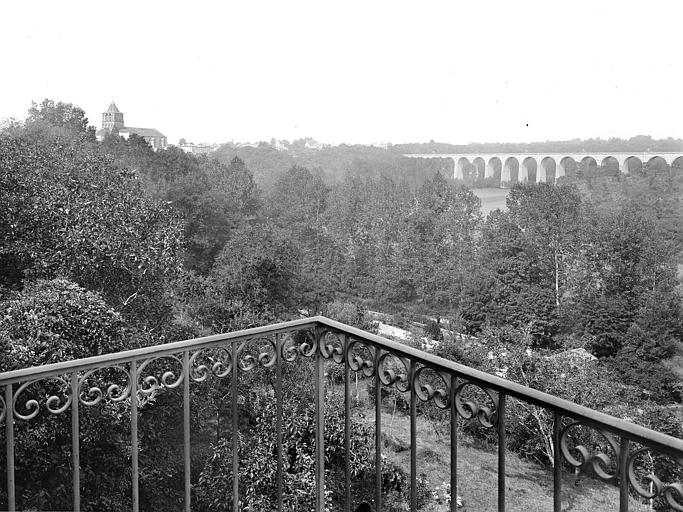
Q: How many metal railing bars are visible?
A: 14